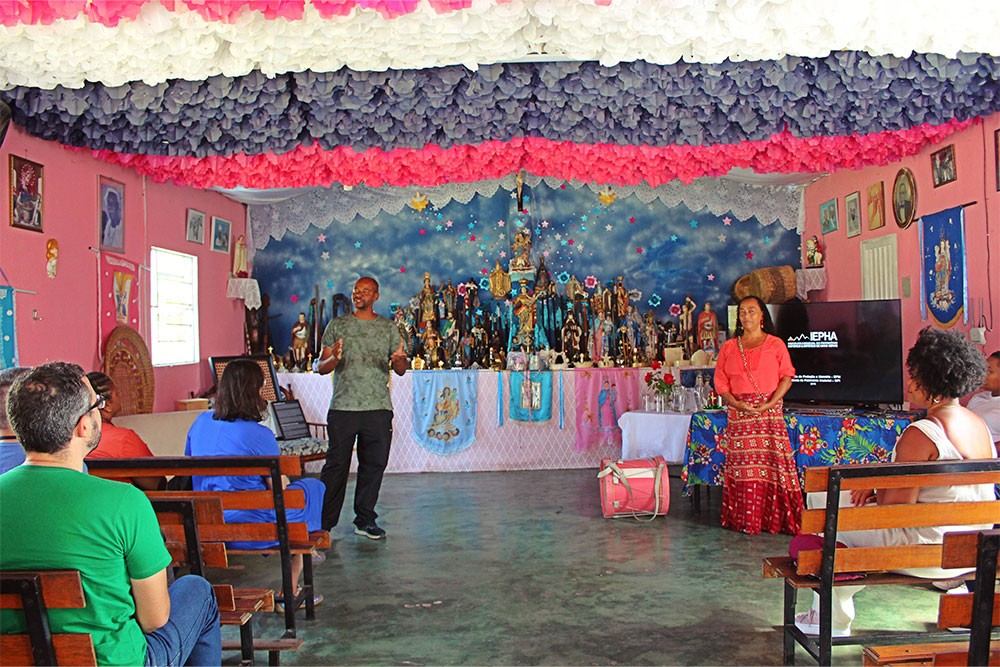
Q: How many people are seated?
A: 6